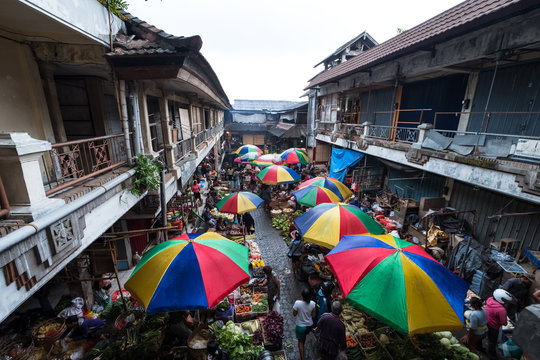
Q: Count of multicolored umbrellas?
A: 11